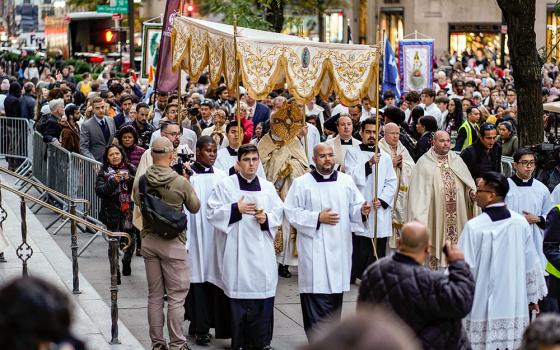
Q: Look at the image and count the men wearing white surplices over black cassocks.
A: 7